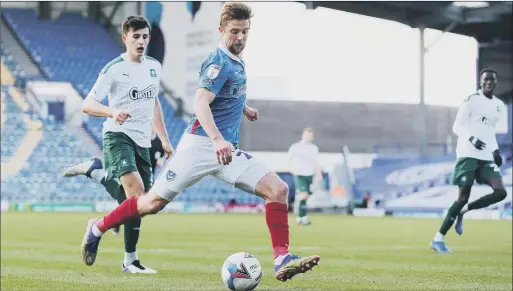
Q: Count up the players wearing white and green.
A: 3